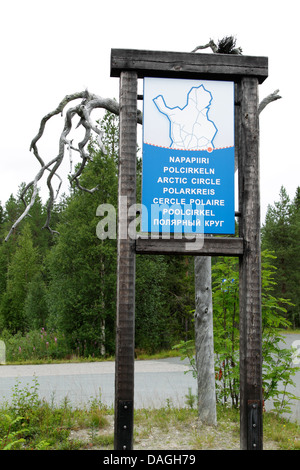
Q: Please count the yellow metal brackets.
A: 0